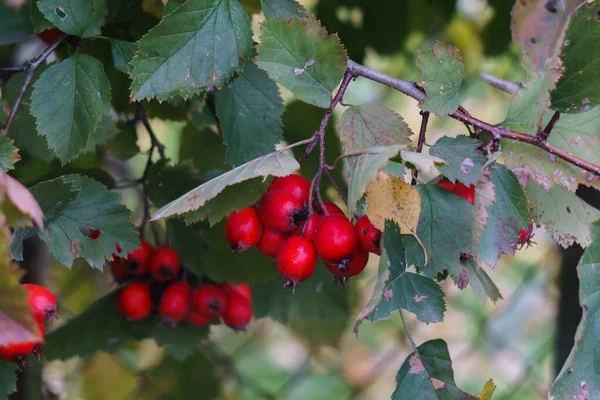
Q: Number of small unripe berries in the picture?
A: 0